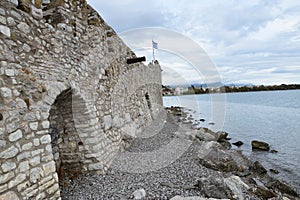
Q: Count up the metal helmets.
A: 0